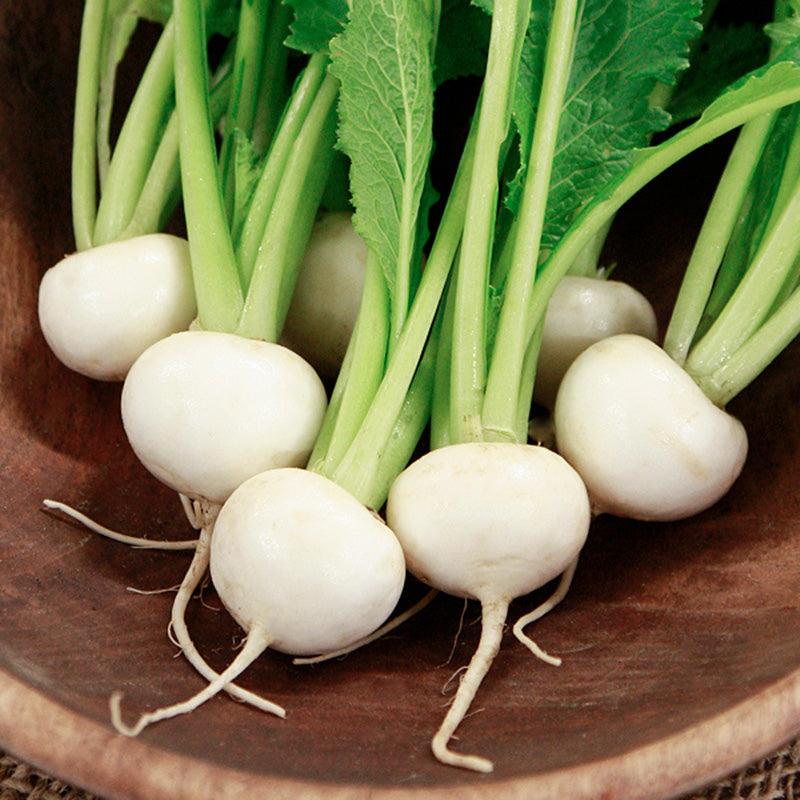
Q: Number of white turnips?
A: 7